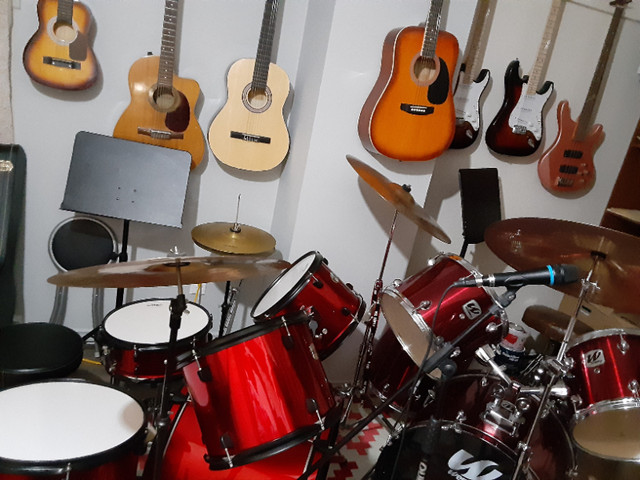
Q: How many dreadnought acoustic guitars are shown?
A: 1